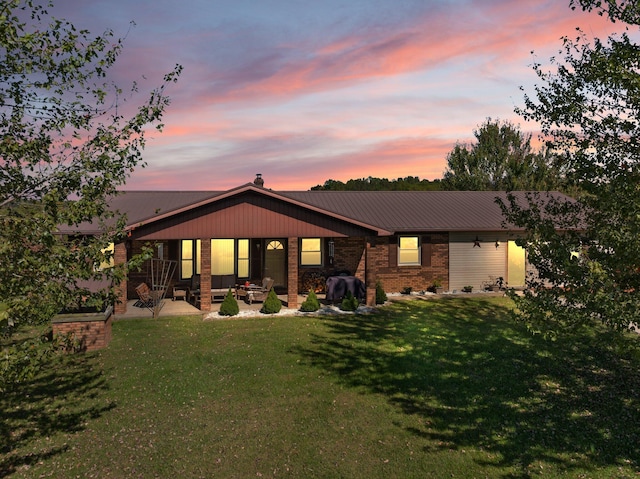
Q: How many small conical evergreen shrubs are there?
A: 5